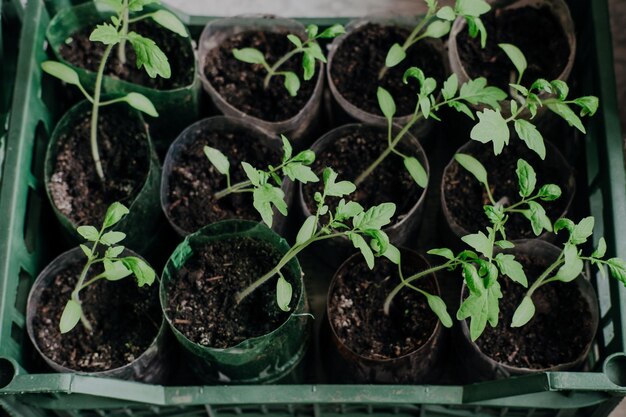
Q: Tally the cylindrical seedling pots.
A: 12